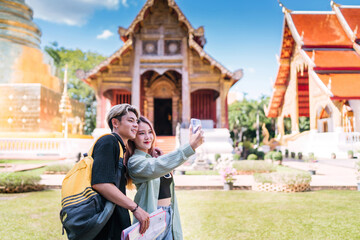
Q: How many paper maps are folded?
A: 1